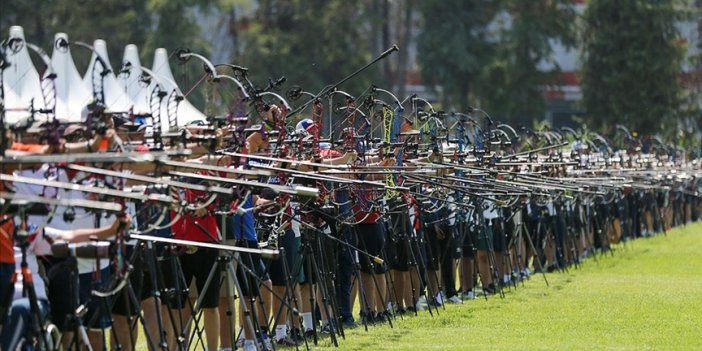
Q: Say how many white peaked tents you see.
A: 5